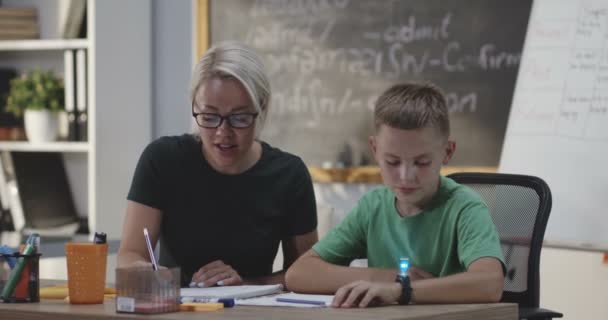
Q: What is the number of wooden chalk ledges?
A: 1